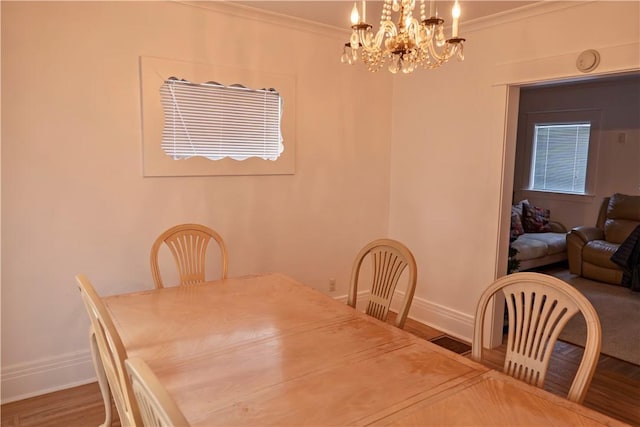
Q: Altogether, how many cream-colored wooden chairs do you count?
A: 5